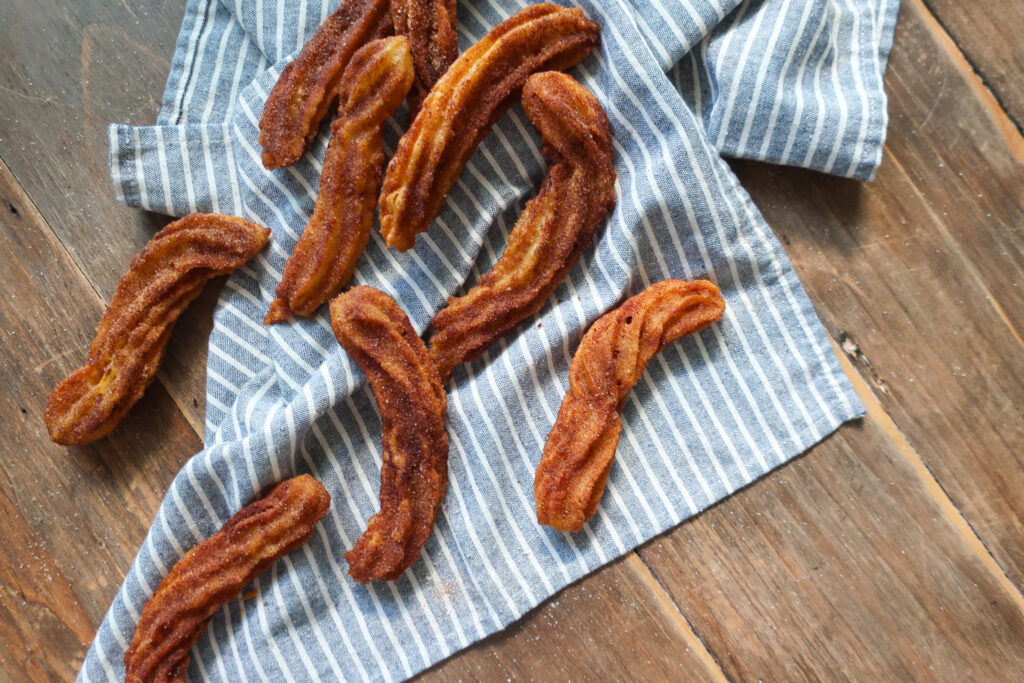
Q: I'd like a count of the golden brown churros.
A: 9